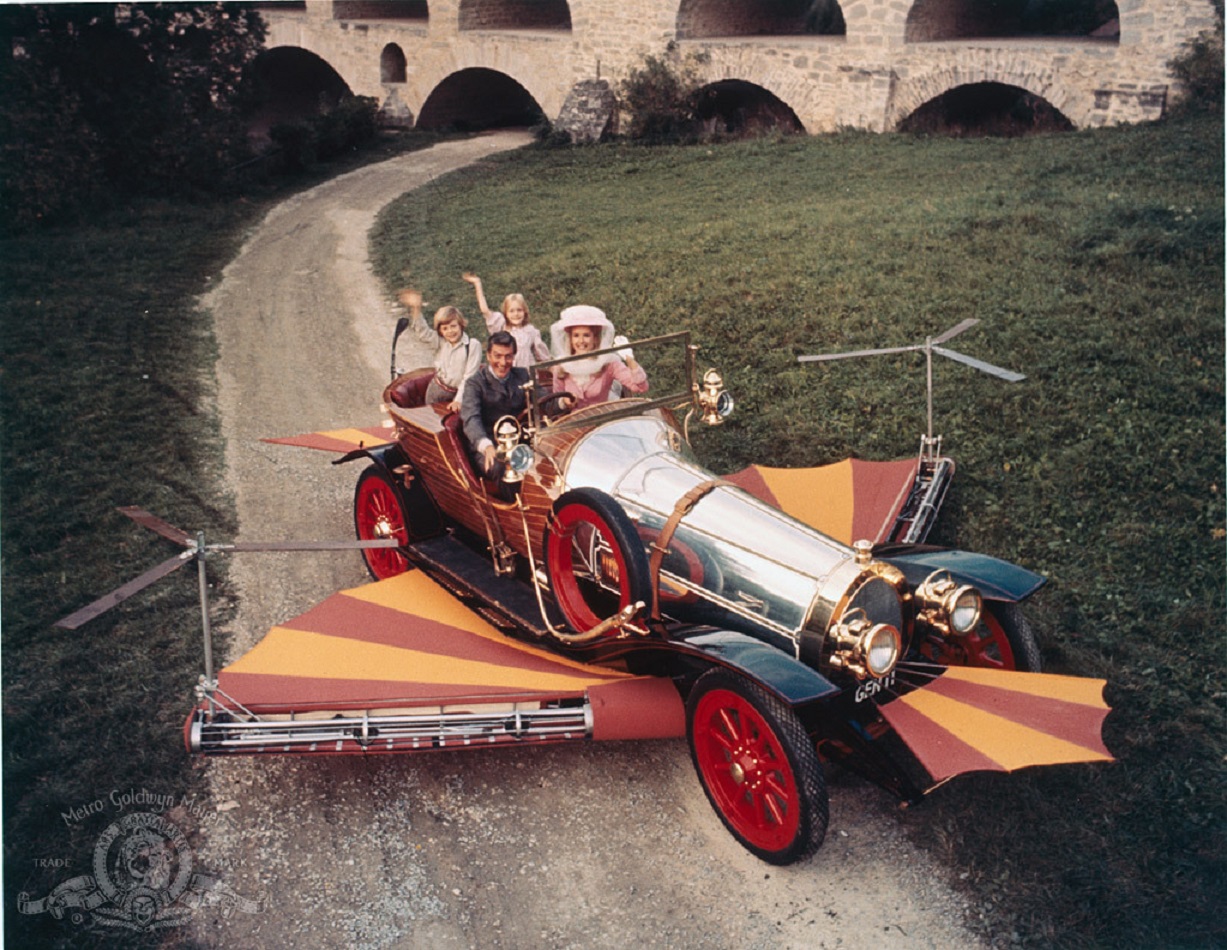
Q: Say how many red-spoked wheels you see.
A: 3